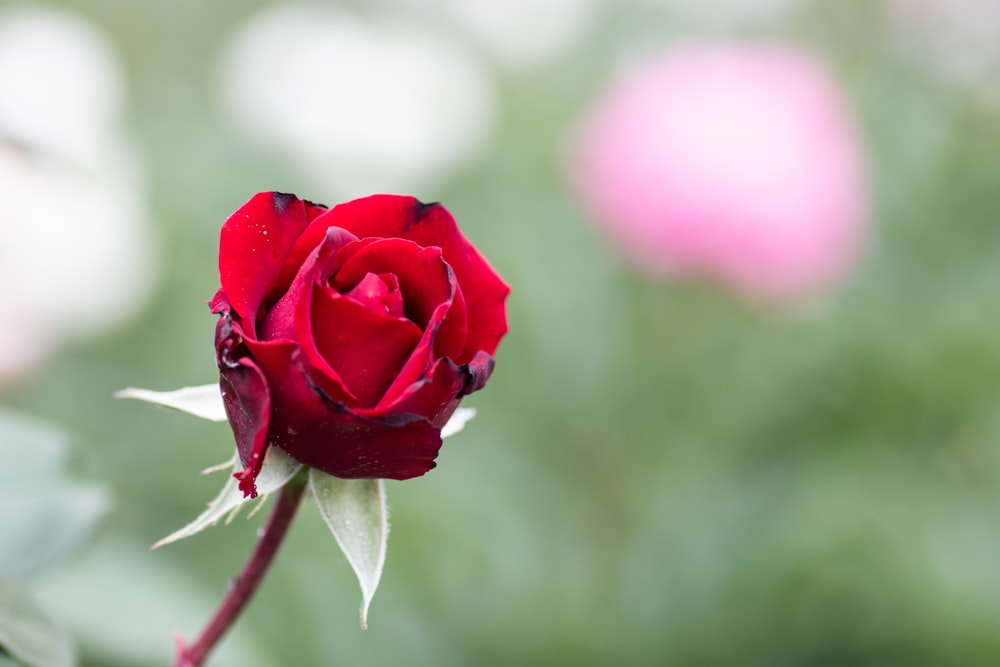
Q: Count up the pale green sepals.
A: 4